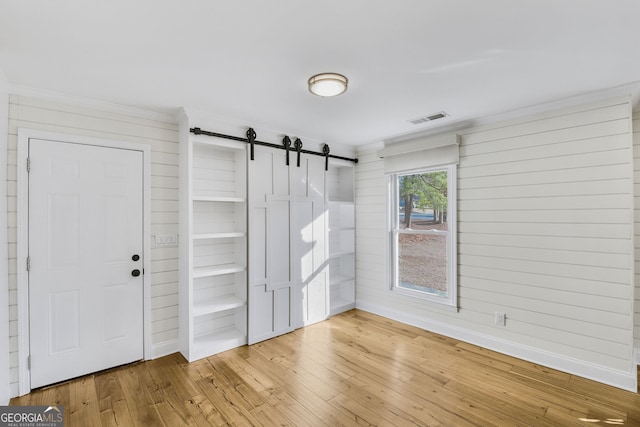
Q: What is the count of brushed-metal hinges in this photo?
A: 3